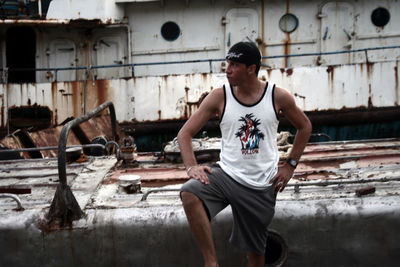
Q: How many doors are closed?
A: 4